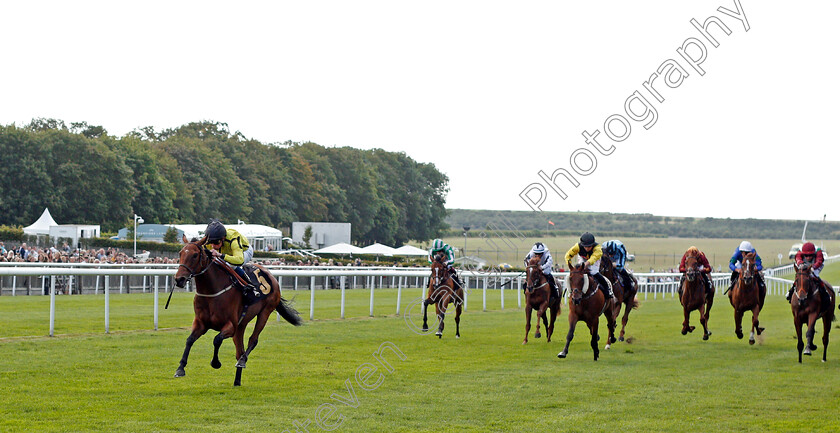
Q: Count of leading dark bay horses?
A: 1